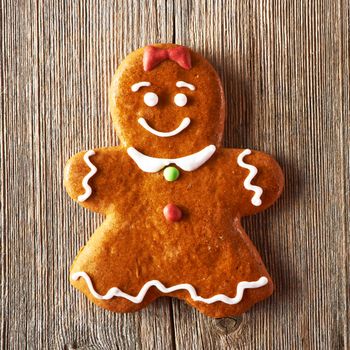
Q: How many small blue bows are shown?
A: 0